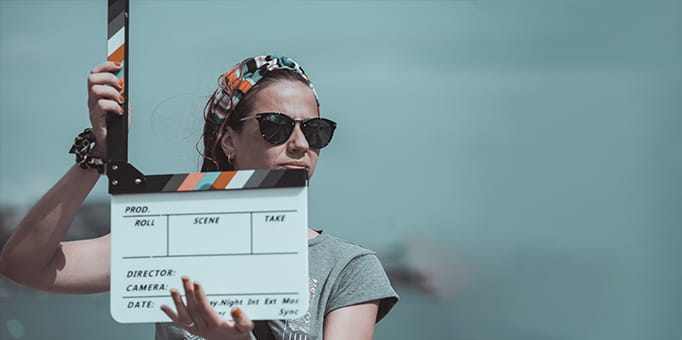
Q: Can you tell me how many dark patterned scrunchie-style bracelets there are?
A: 1